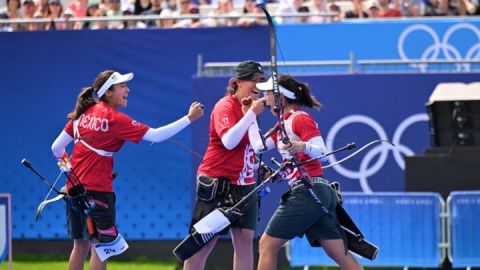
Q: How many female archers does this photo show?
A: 3